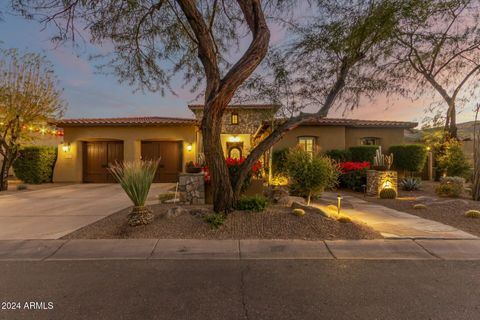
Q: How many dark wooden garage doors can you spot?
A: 2